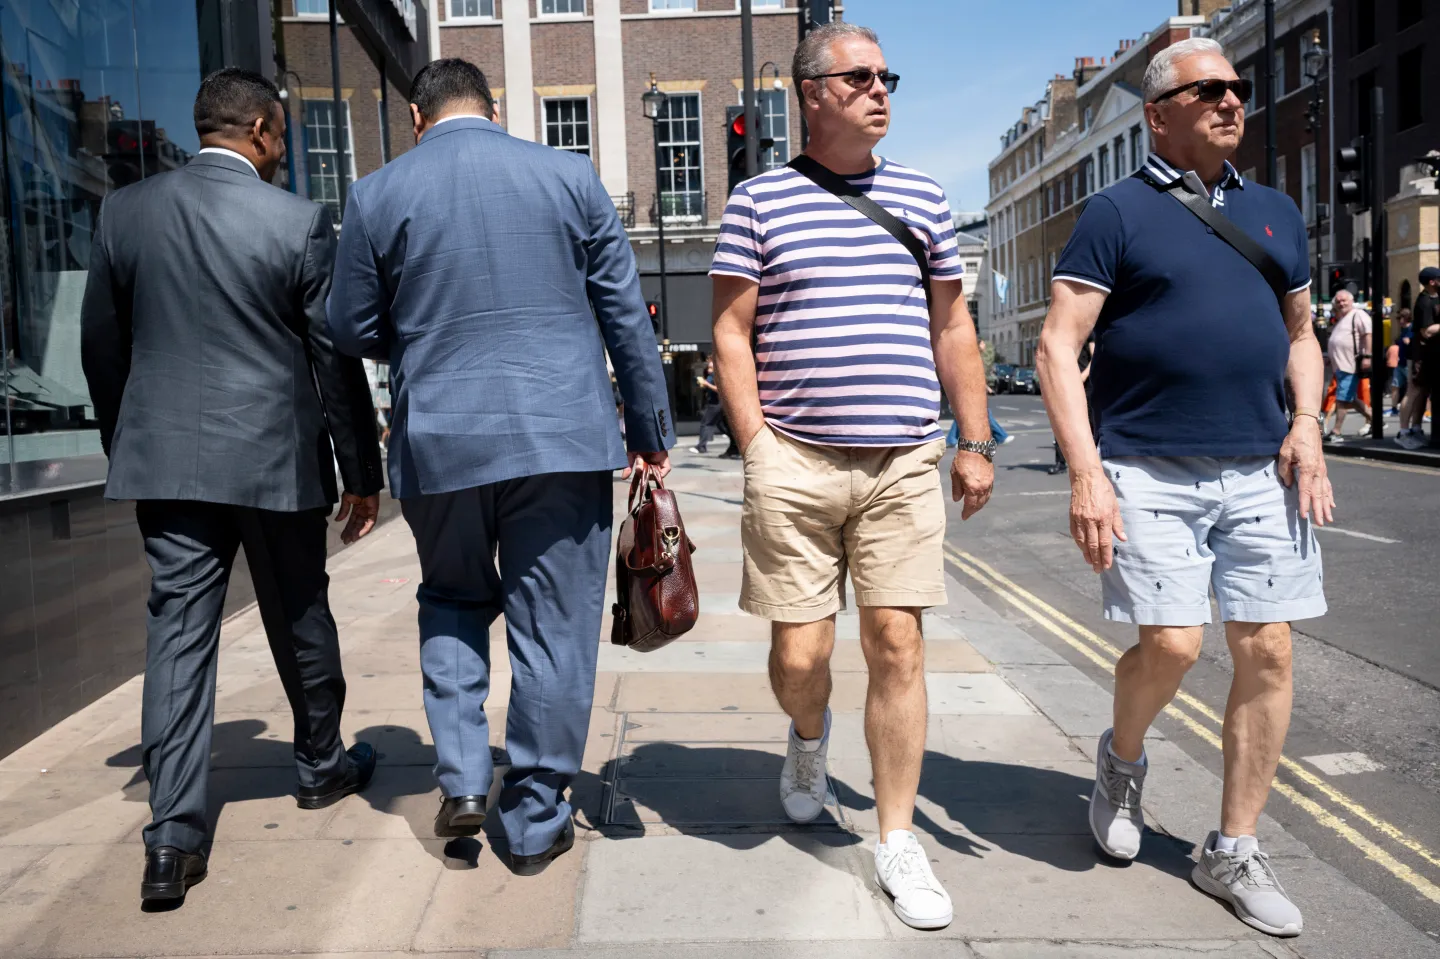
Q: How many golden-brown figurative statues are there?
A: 0